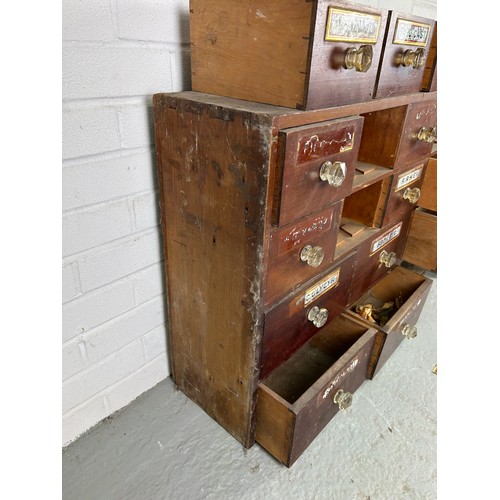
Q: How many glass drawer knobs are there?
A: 10